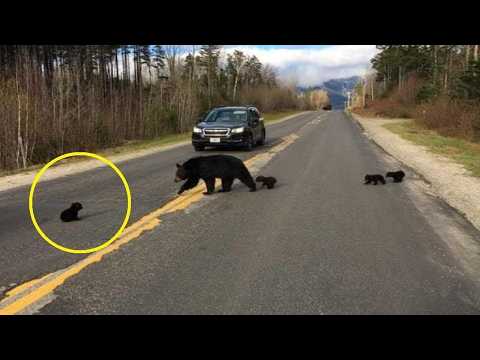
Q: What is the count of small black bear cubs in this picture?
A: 4